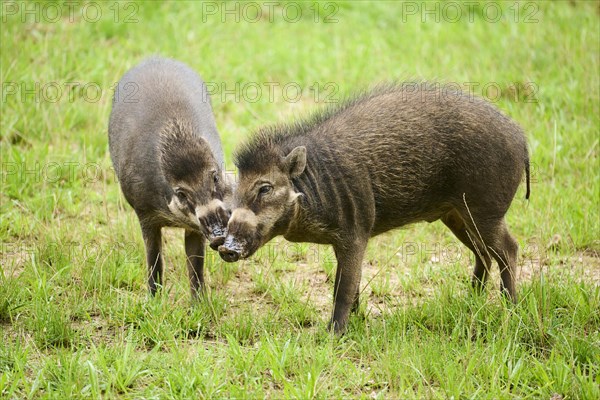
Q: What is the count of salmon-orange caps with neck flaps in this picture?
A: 0